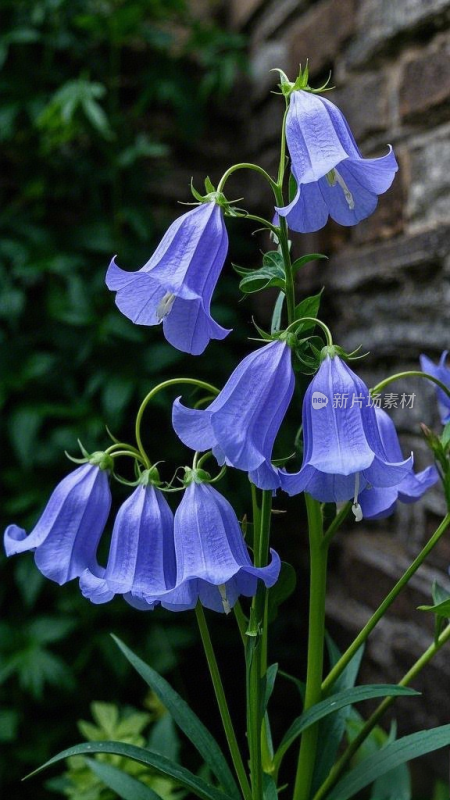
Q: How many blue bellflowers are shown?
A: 9